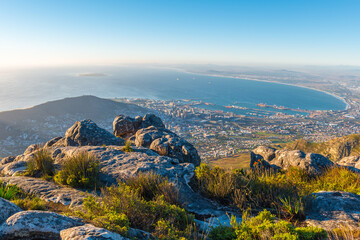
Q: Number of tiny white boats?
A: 3